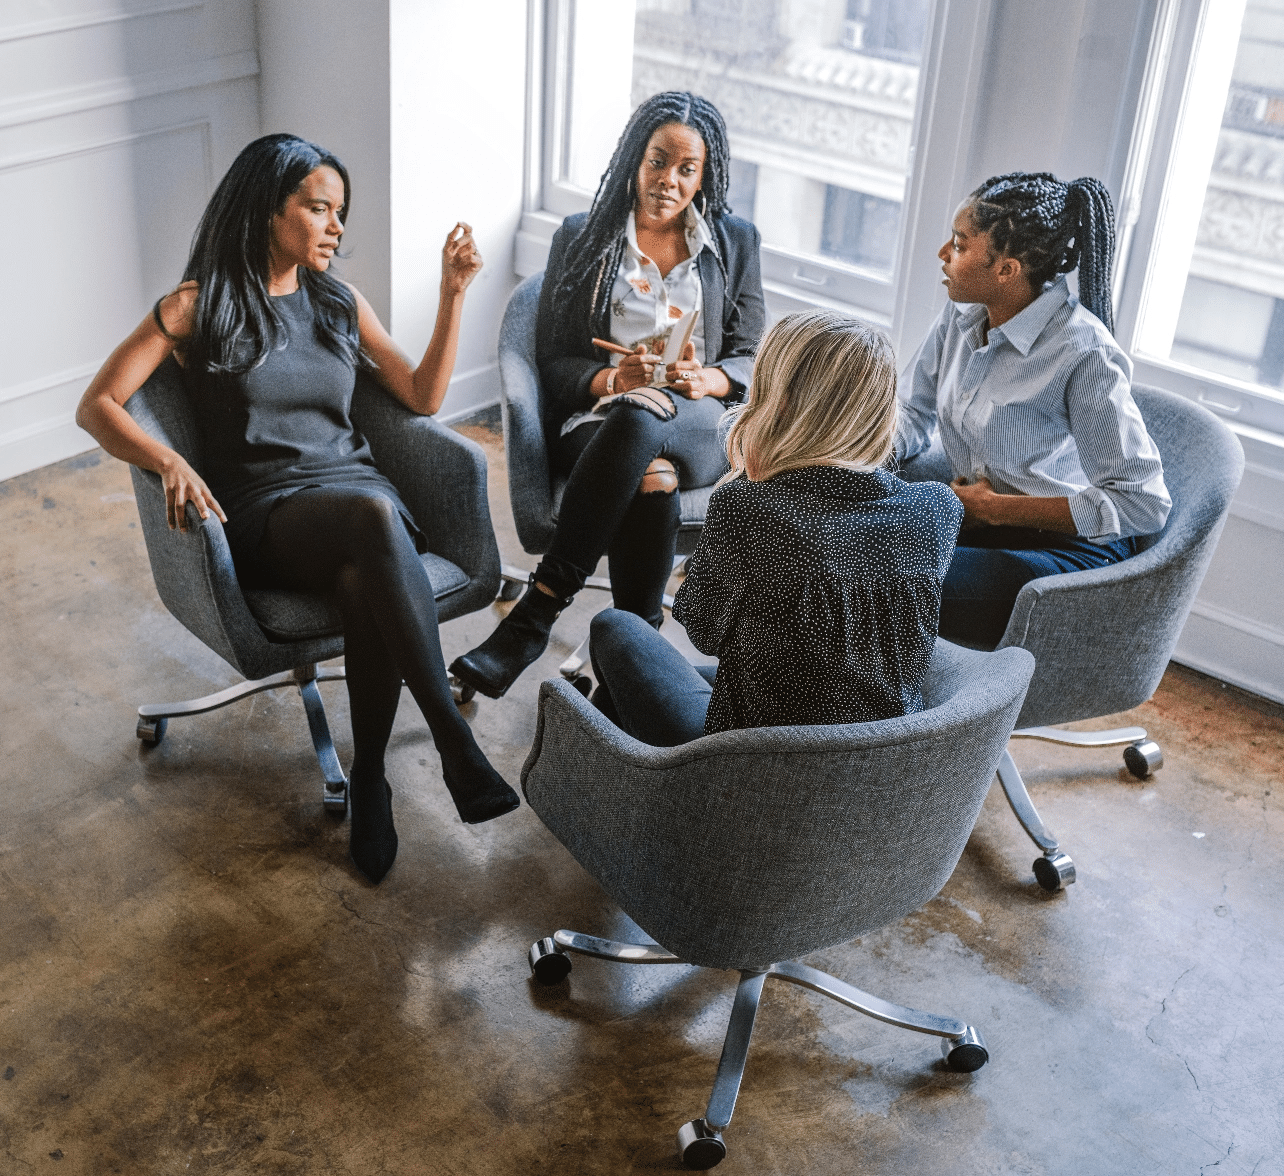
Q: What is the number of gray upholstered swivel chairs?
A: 4